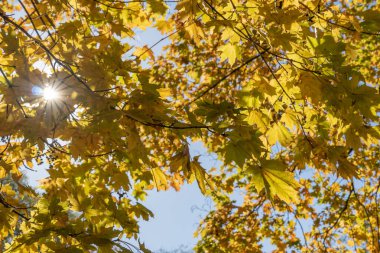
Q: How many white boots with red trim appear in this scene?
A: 0